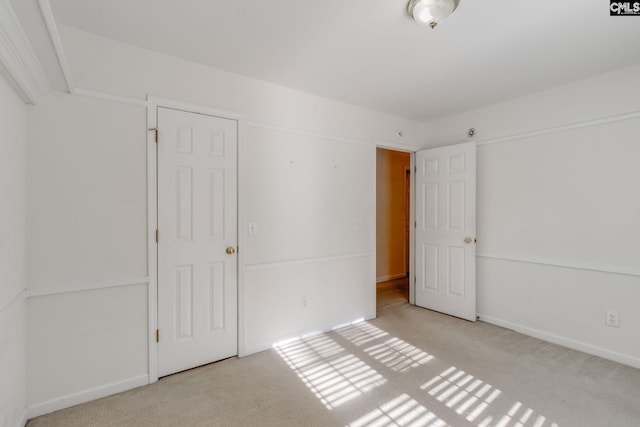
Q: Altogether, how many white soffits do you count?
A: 1